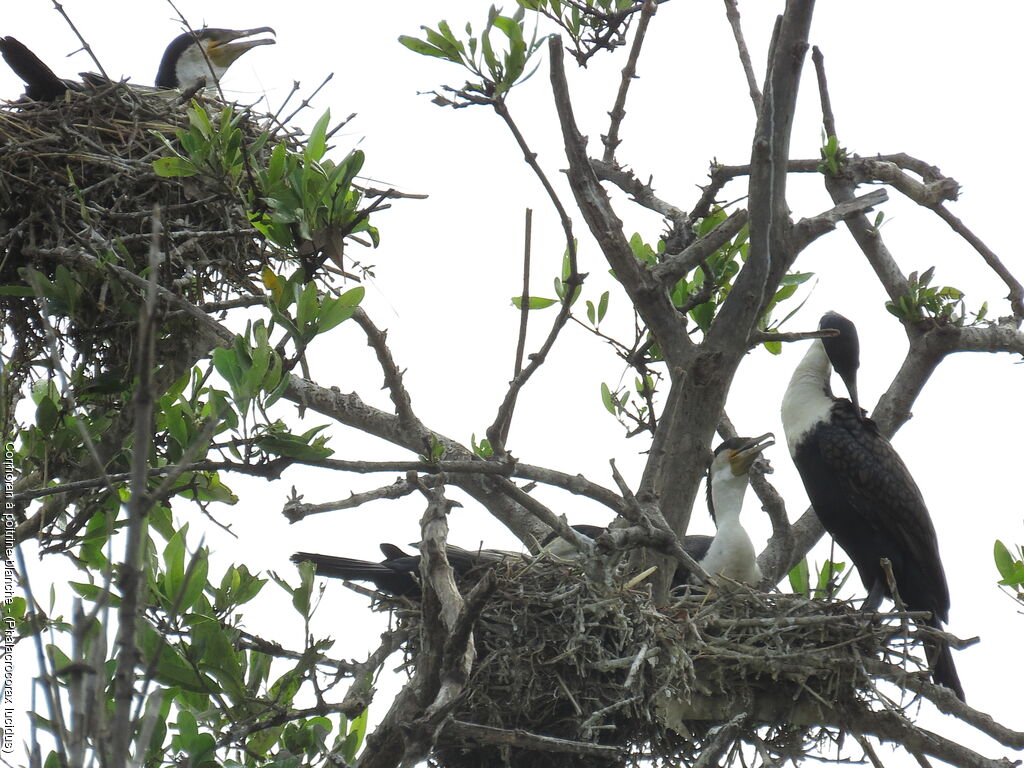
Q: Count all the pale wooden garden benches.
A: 0